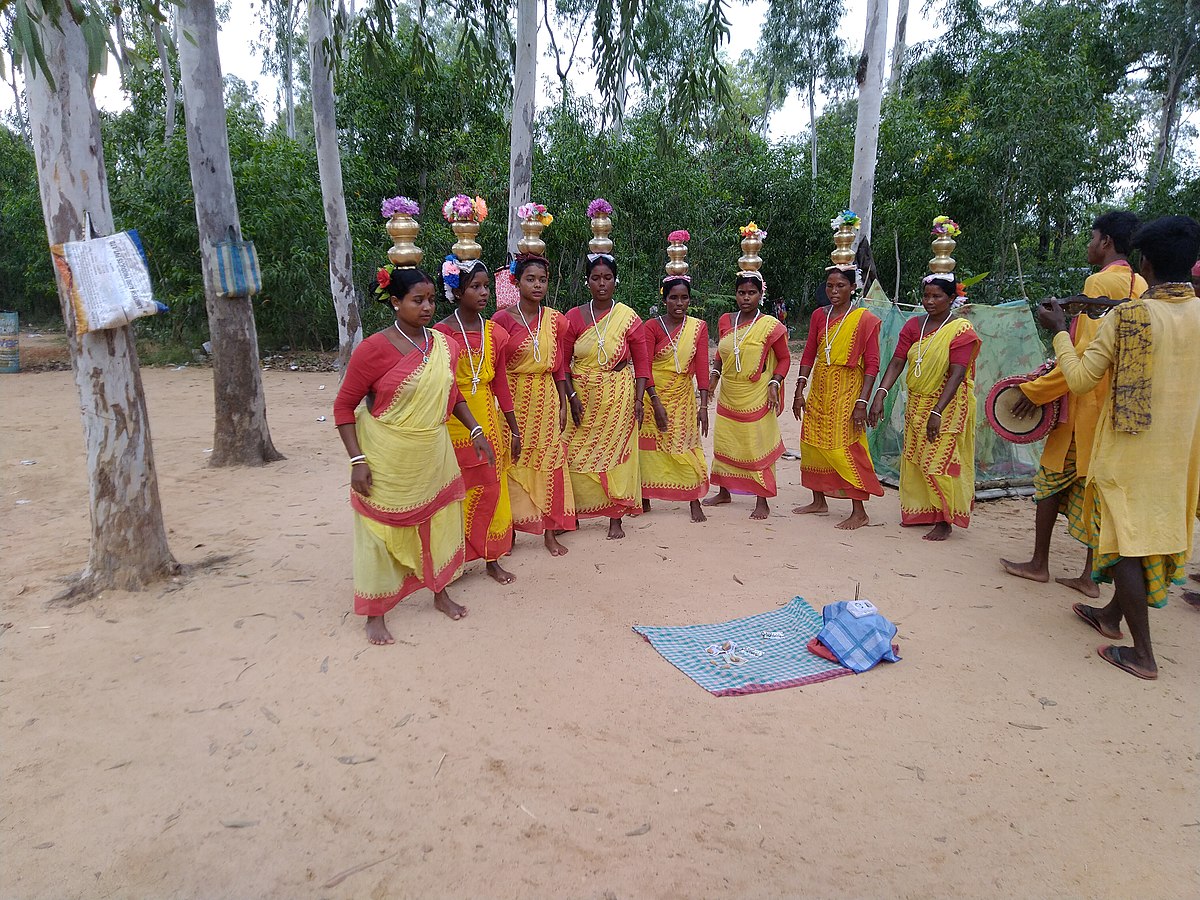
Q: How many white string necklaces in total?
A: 8